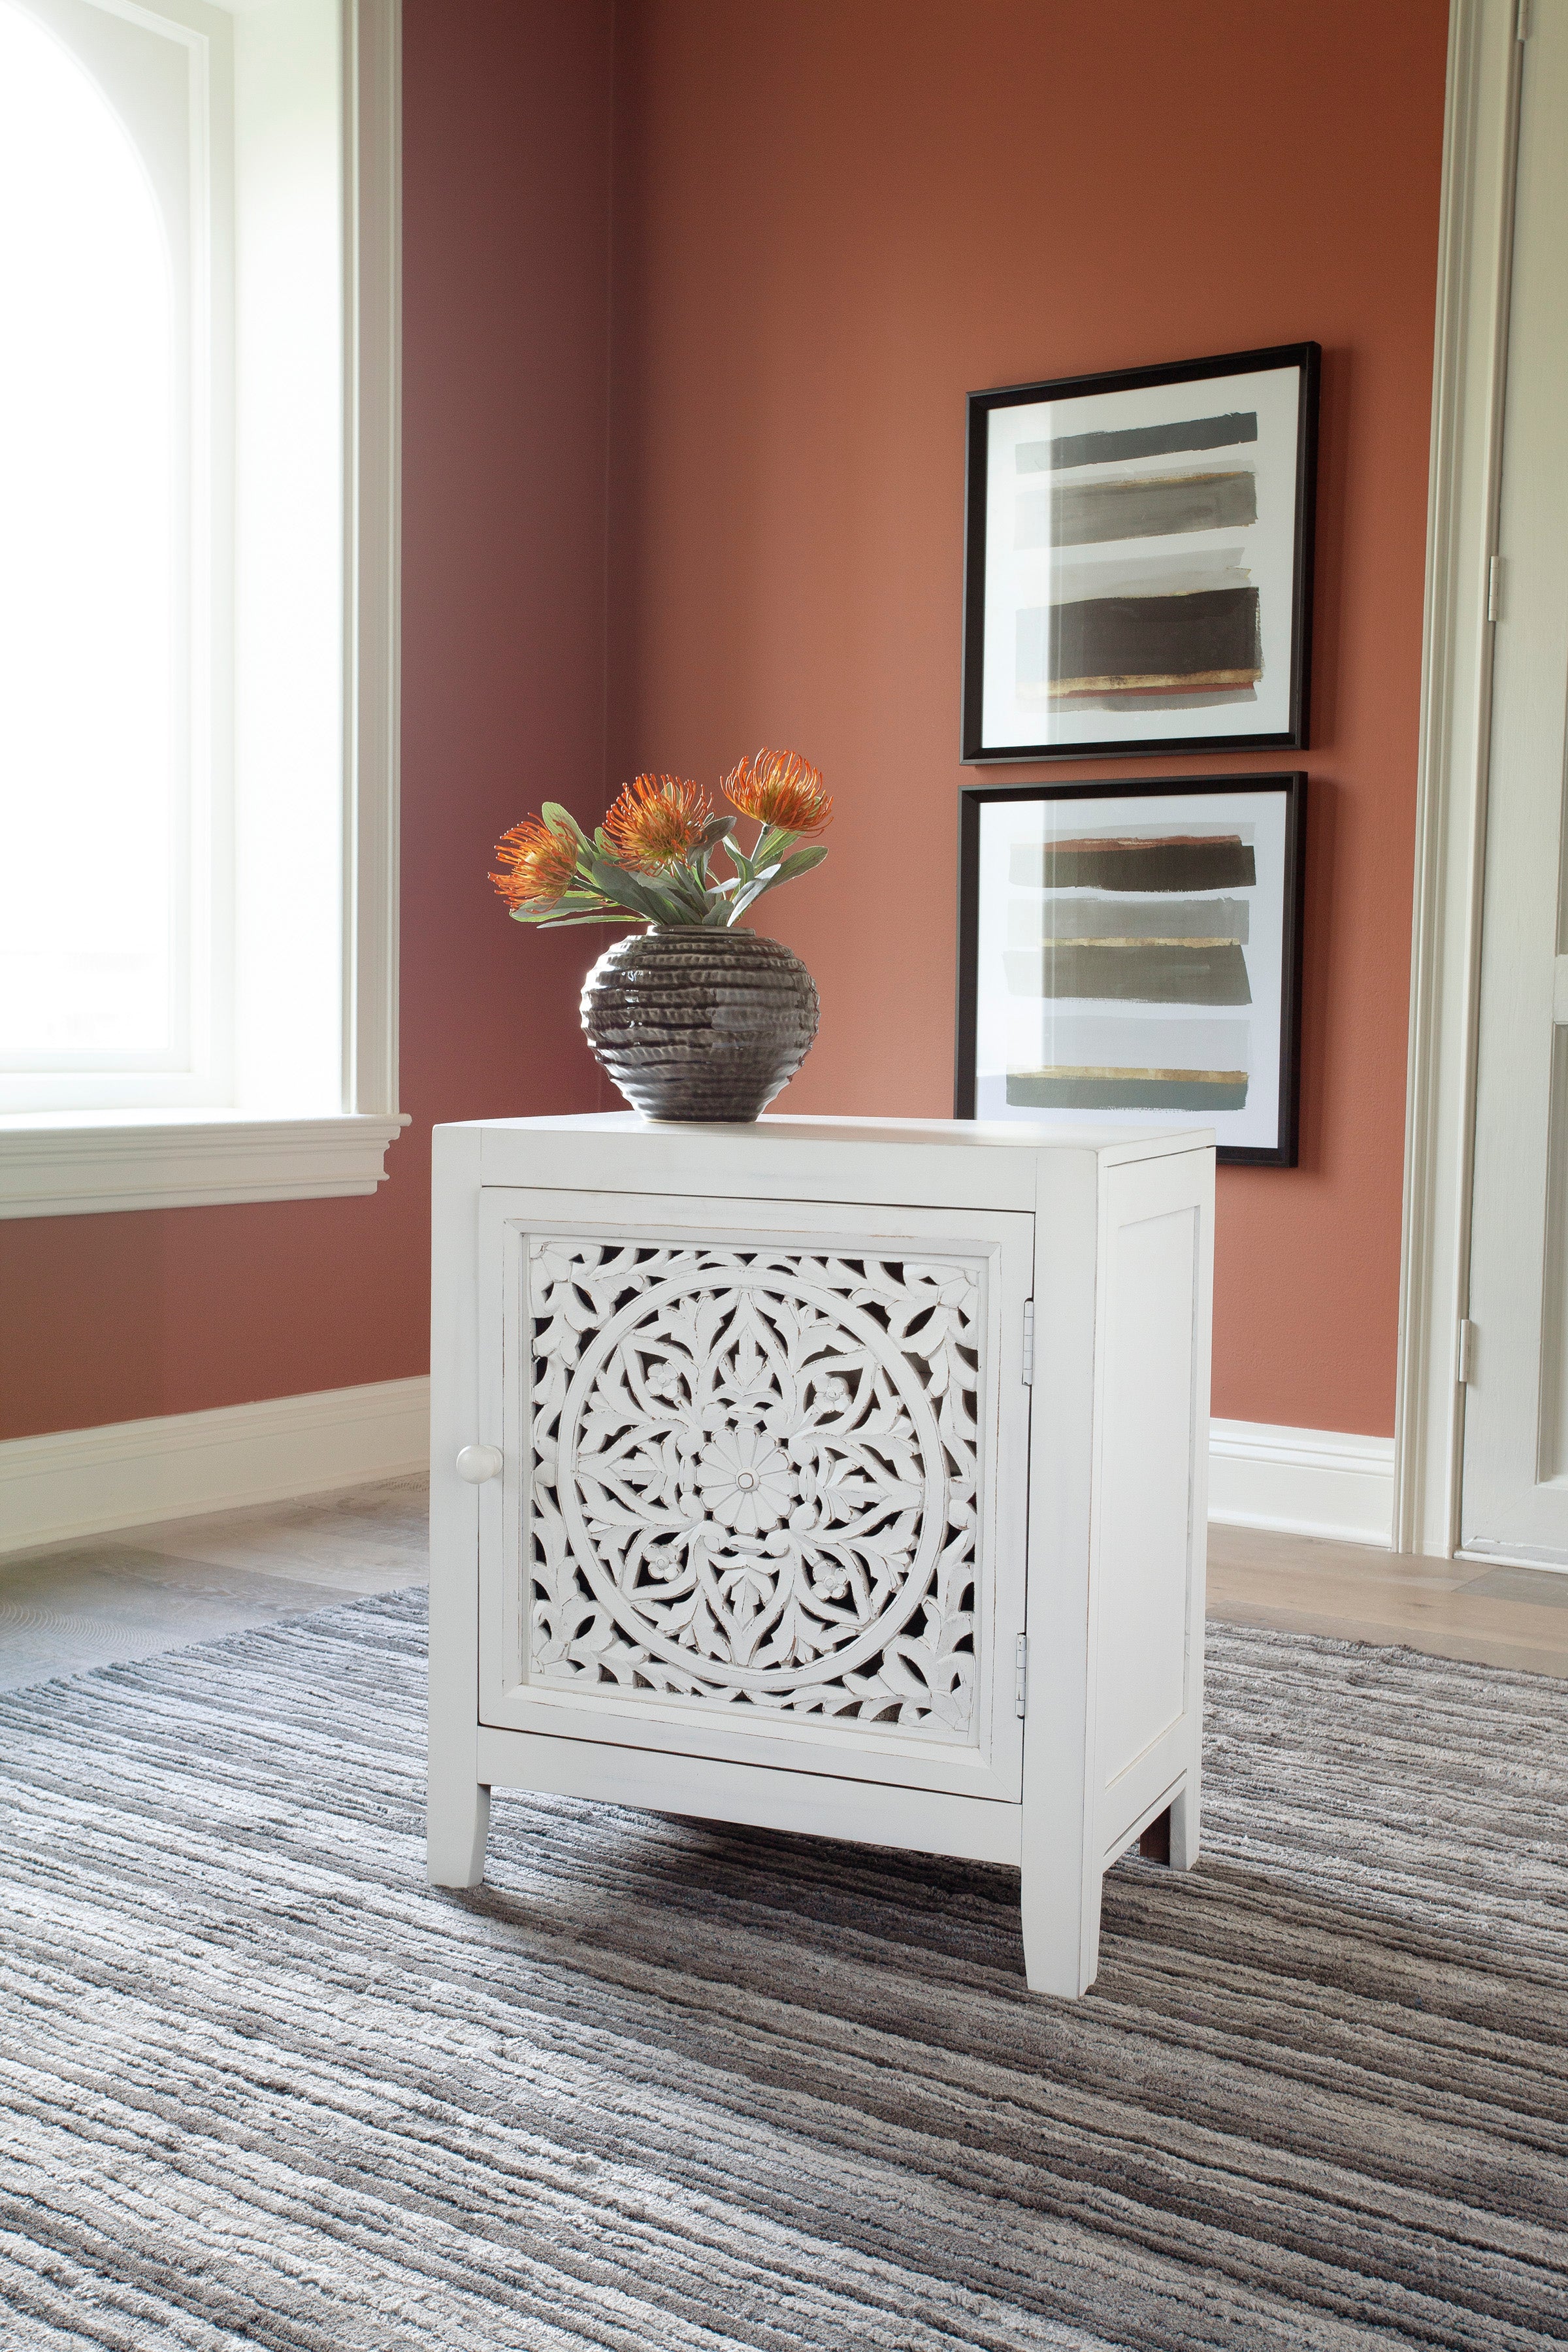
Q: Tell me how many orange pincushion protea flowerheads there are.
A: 3